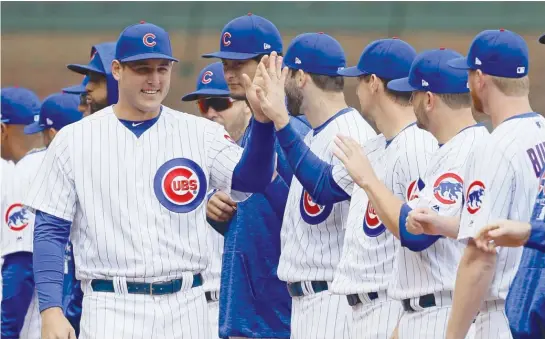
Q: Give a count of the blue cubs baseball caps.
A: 11